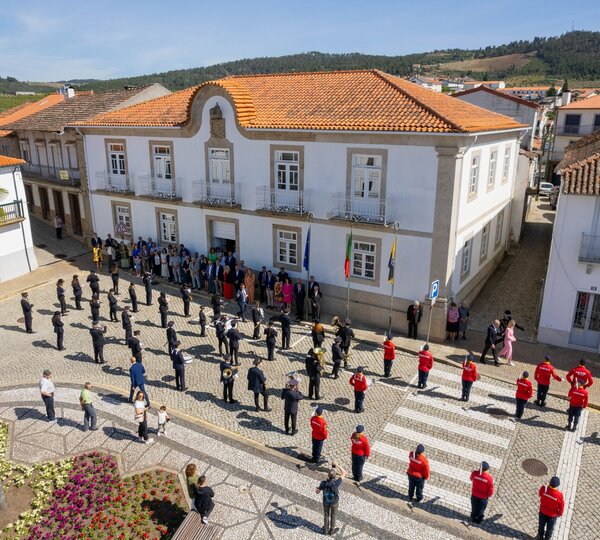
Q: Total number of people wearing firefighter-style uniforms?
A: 13